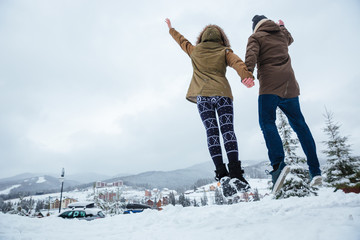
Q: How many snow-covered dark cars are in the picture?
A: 2